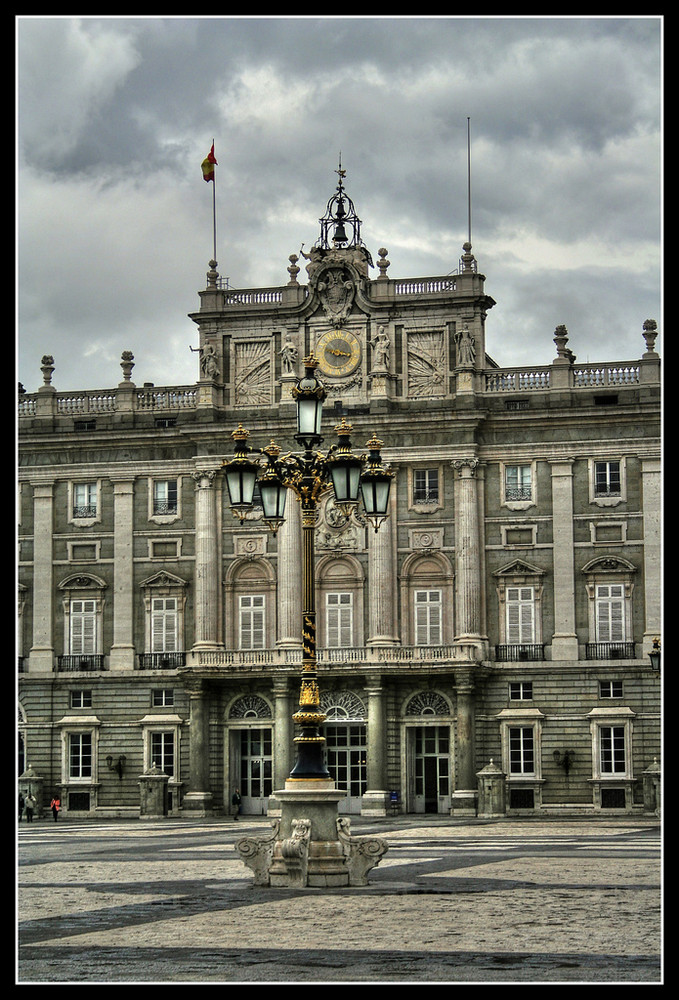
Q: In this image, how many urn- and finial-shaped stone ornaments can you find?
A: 8